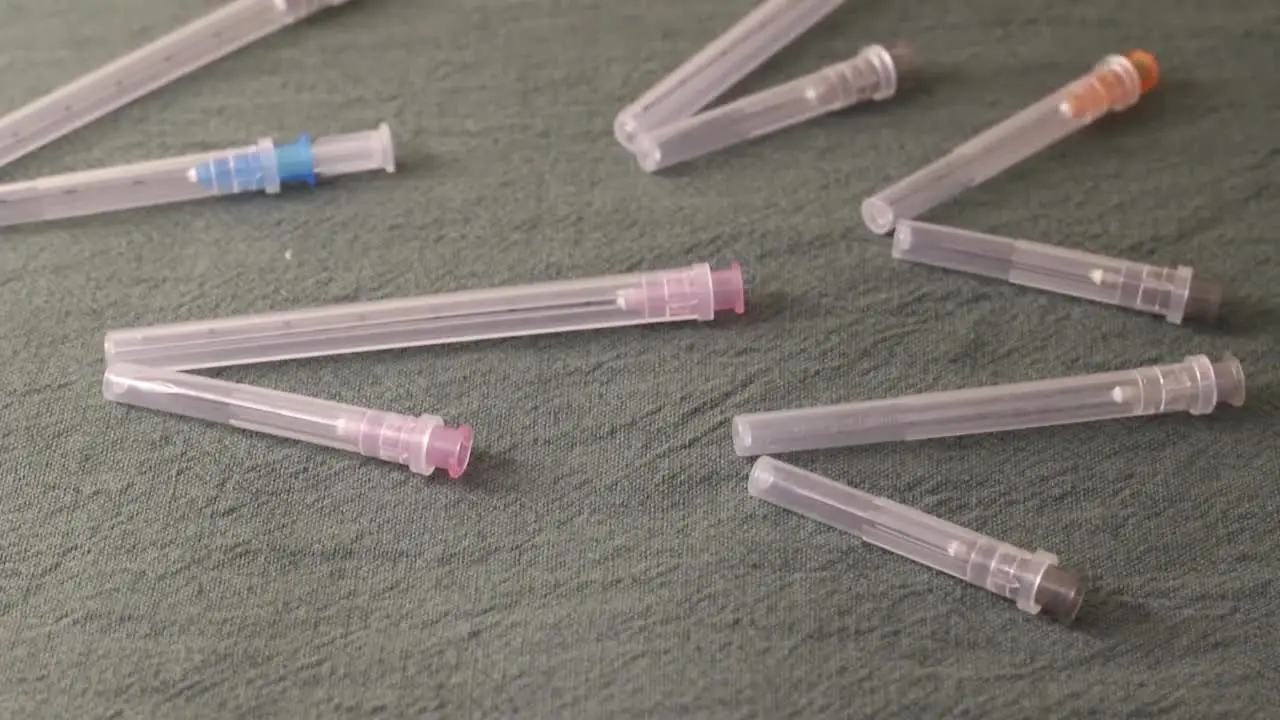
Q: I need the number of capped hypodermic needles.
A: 10